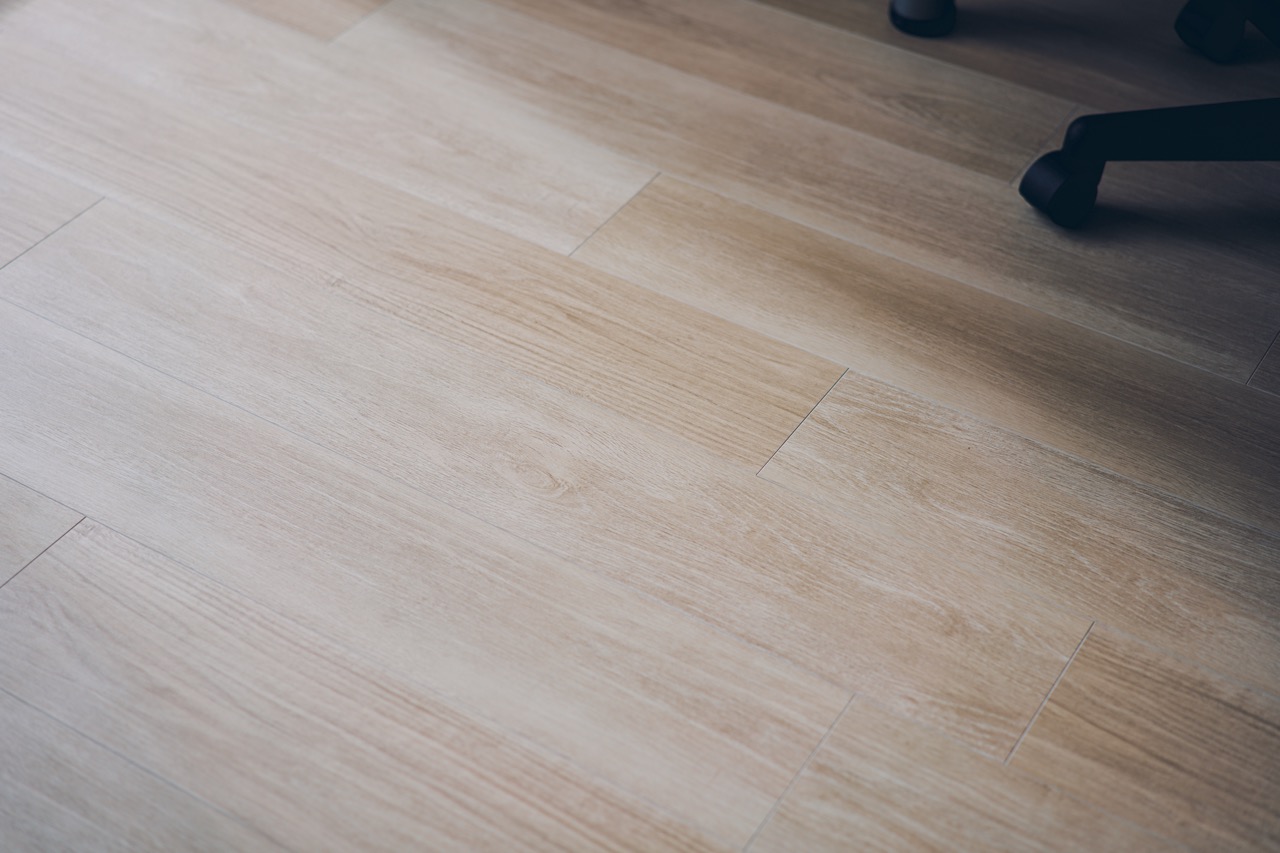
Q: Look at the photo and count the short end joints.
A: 9